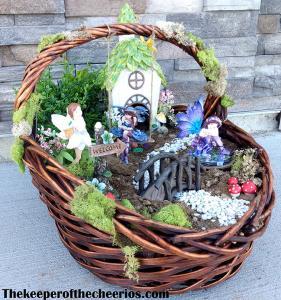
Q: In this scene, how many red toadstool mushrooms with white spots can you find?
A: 3